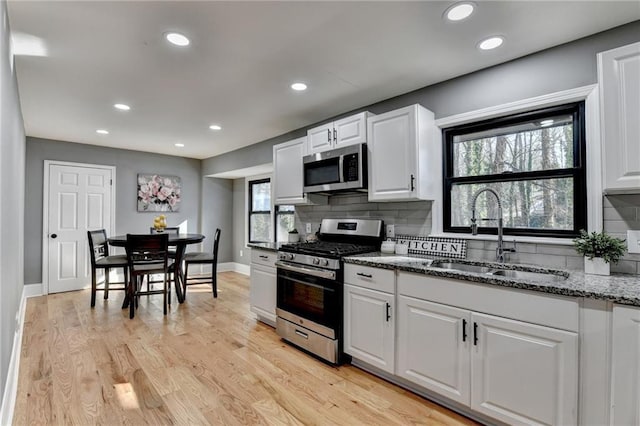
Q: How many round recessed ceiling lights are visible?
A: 8